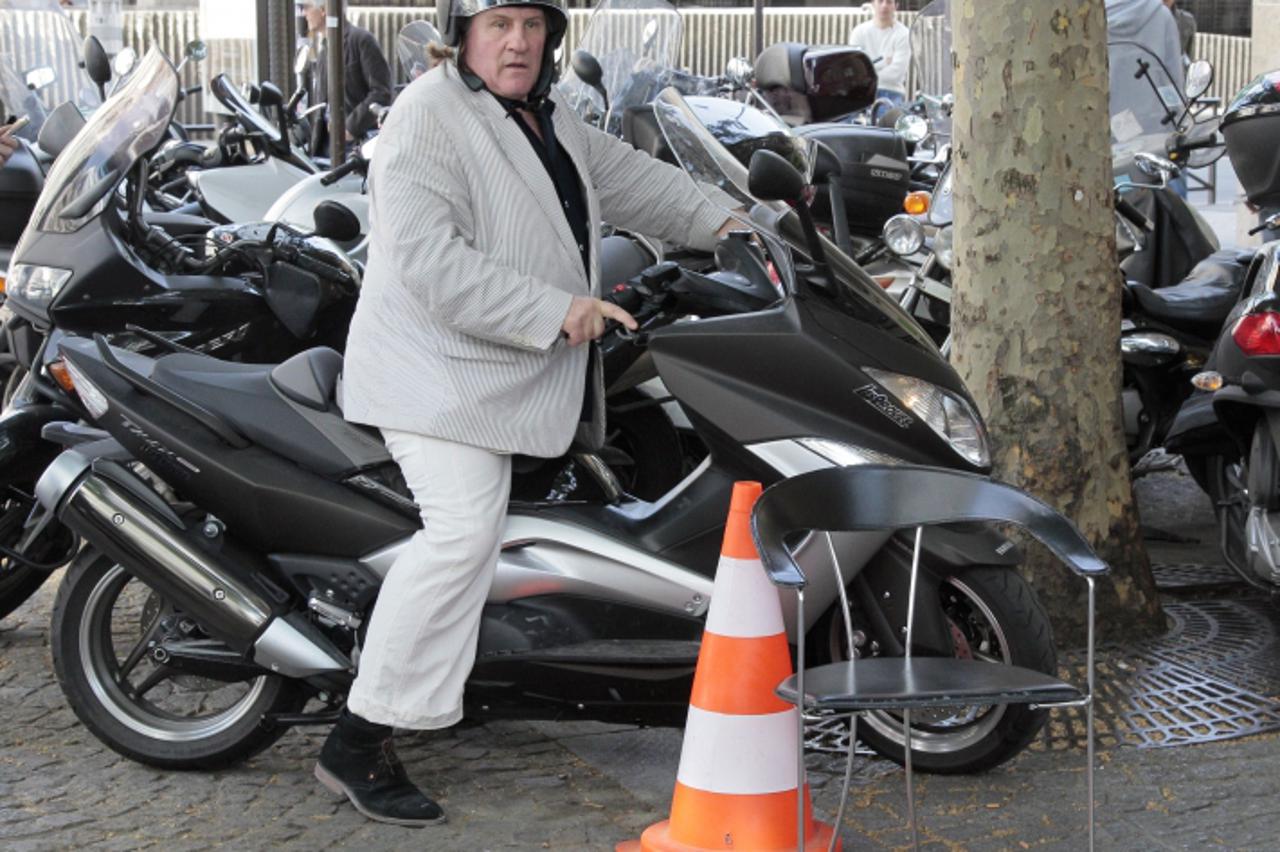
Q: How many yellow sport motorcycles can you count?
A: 0